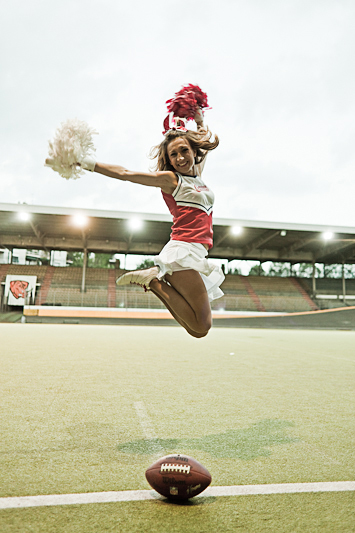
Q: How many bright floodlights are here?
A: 5